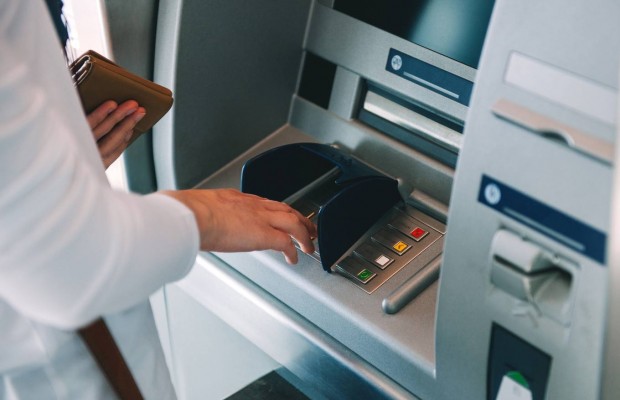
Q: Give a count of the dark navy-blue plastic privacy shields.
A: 2